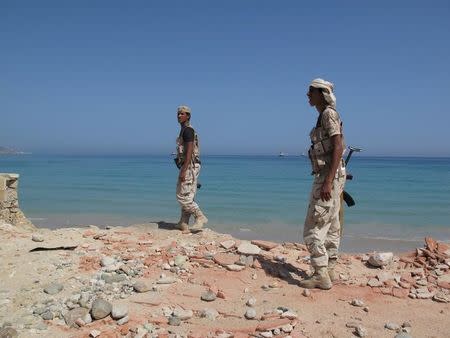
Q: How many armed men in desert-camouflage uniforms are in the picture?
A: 2